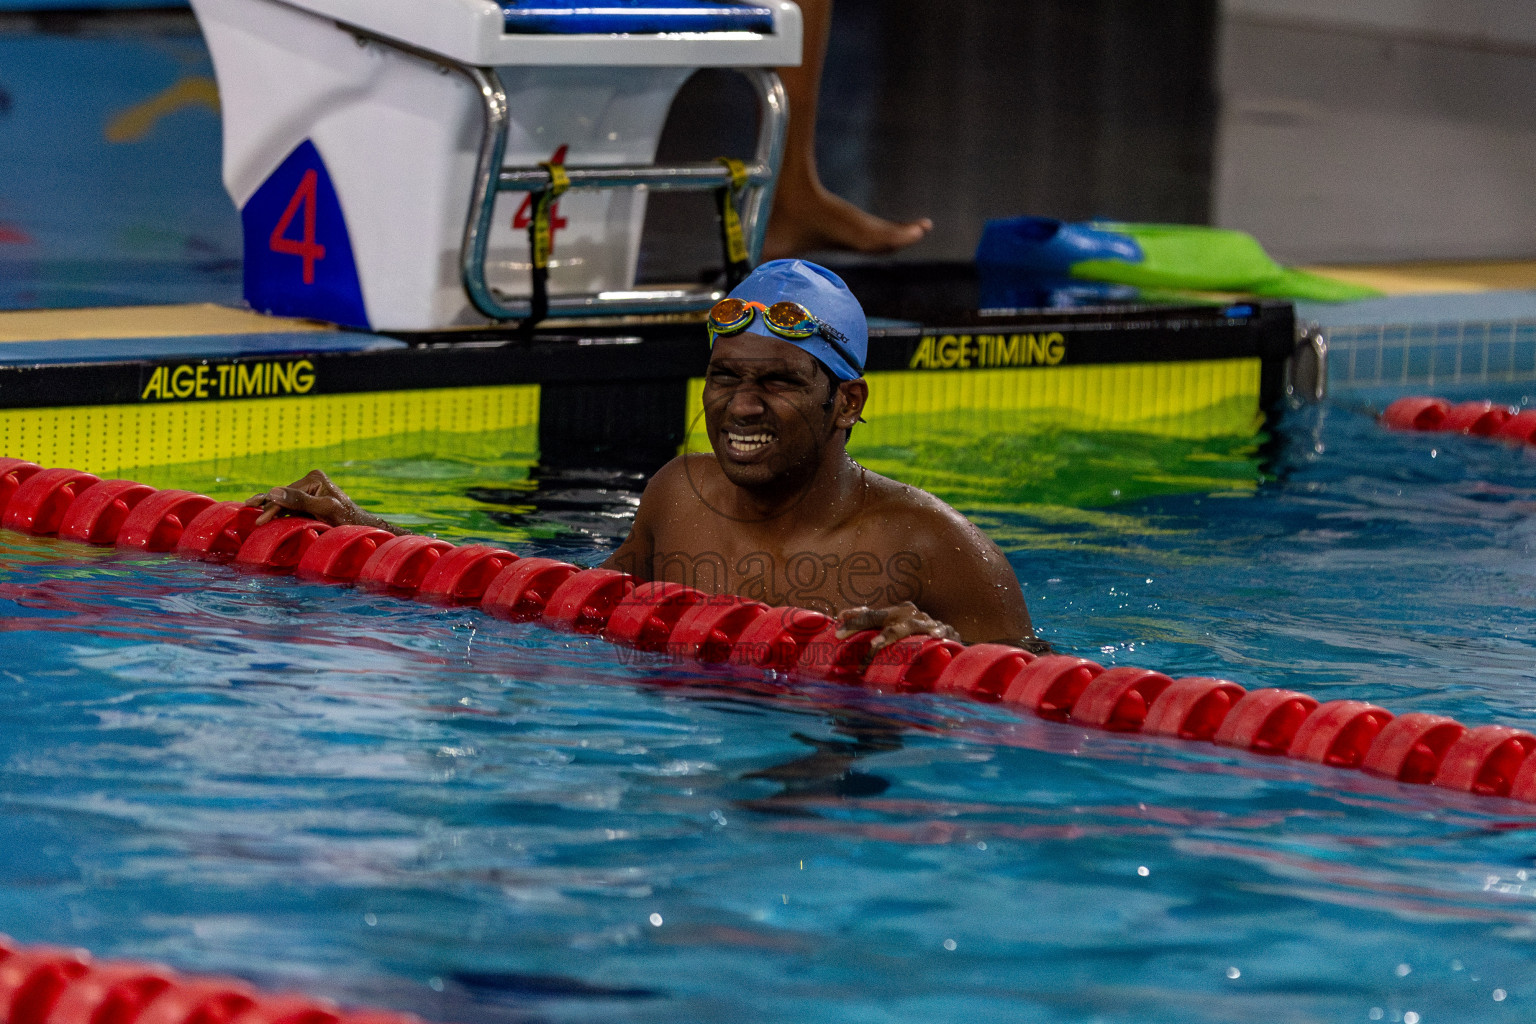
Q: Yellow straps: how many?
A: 2